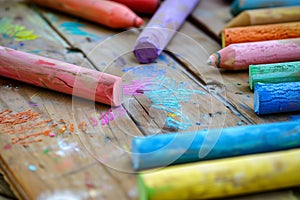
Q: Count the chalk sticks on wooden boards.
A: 12